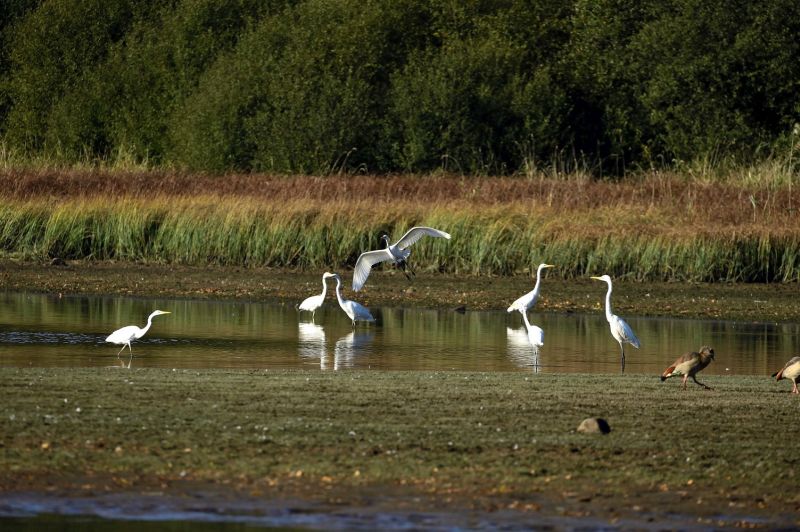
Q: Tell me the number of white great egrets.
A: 7